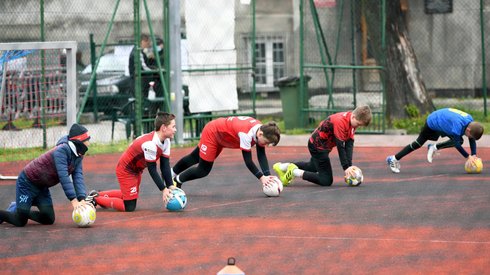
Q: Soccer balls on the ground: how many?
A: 5